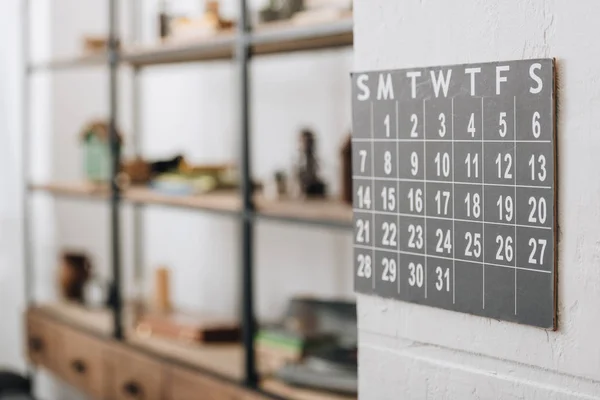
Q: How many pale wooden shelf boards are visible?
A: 3